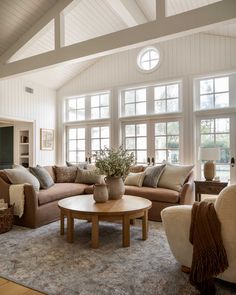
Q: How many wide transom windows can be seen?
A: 3